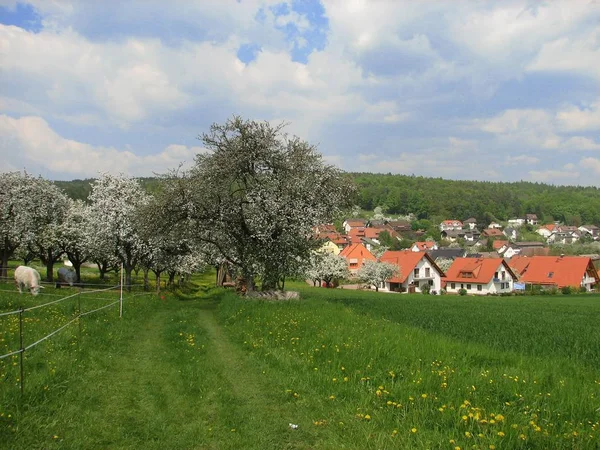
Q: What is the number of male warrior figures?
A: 0